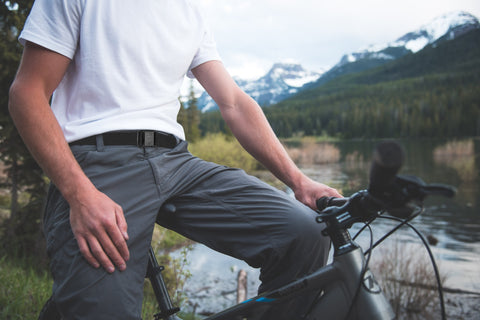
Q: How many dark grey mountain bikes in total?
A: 1